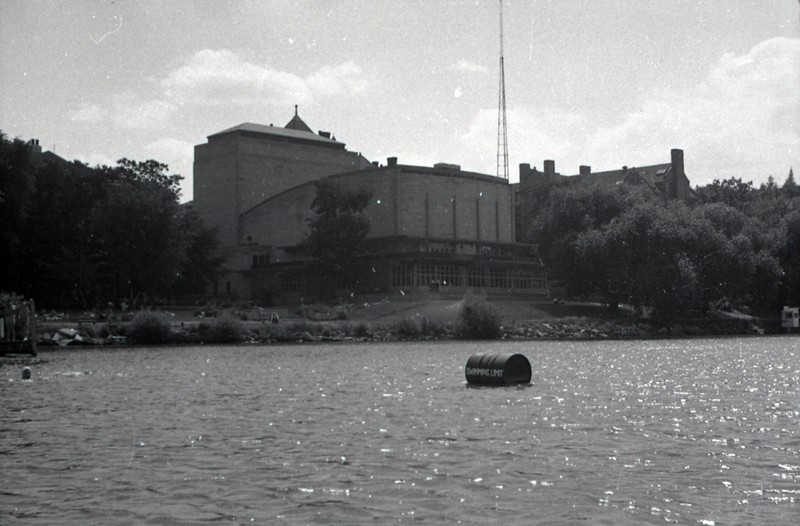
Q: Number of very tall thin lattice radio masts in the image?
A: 1